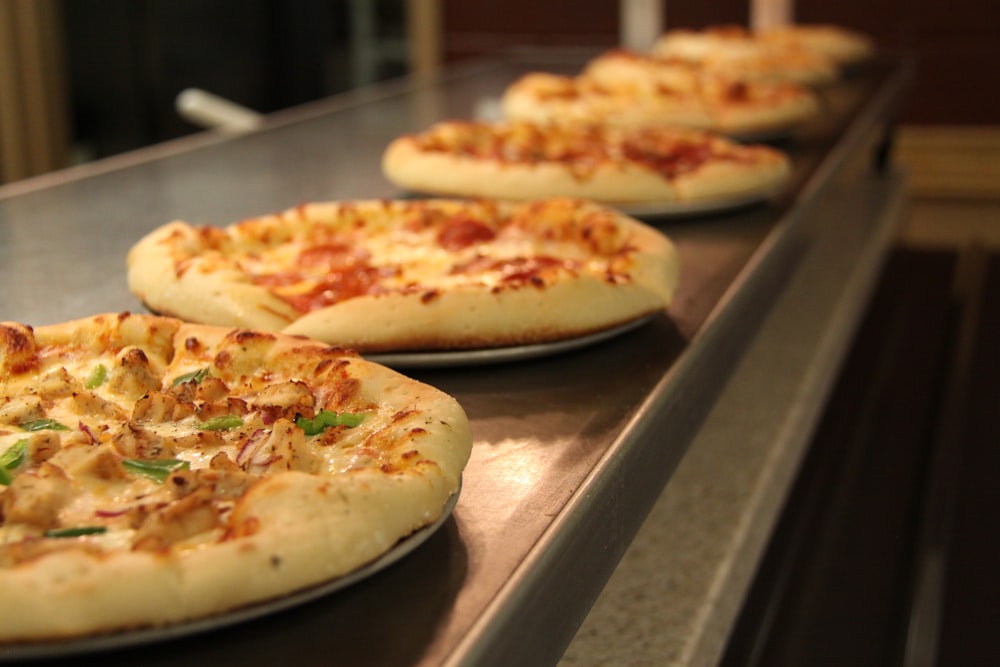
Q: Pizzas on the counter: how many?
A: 6